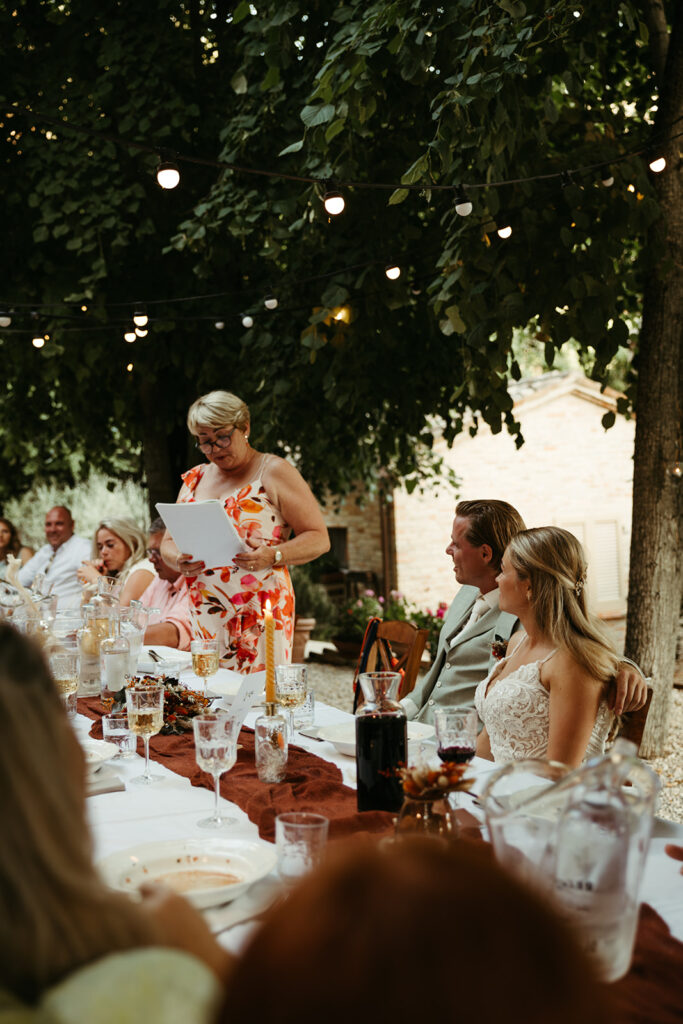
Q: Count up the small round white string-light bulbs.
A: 15